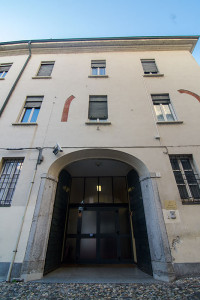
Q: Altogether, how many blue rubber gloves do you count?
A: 0